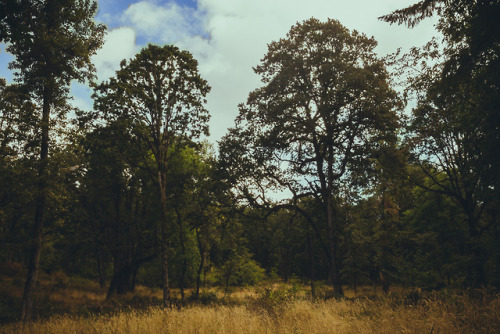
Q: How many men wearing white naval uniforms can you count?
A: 0